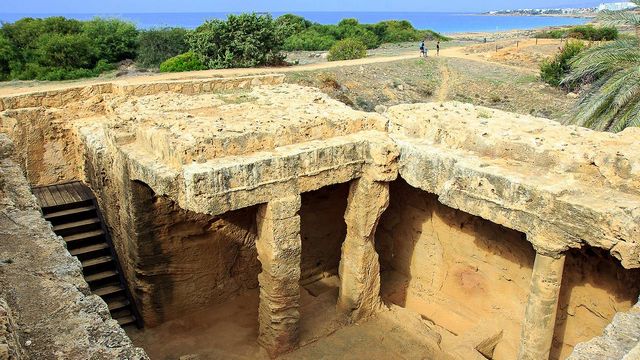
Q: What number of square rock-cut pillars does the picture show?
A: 2